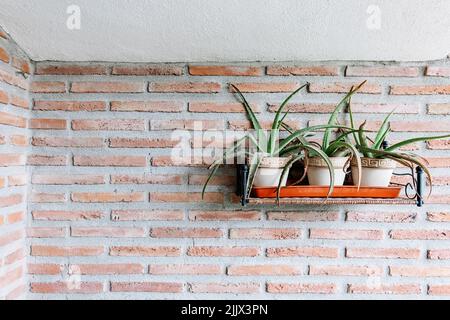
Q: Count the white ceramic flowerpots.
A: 3